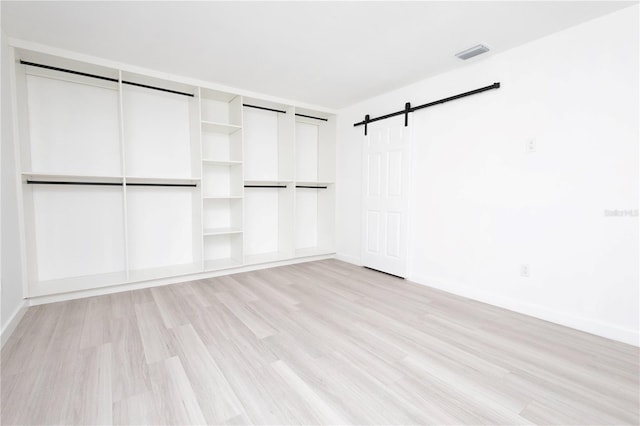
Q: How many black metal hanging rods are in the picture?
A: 8